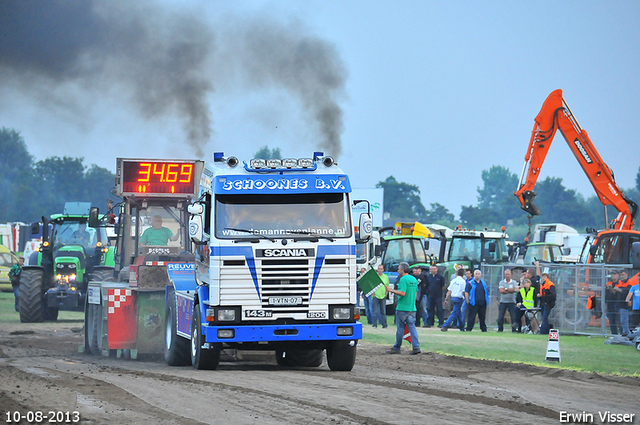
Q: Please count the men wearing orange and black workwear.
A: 3